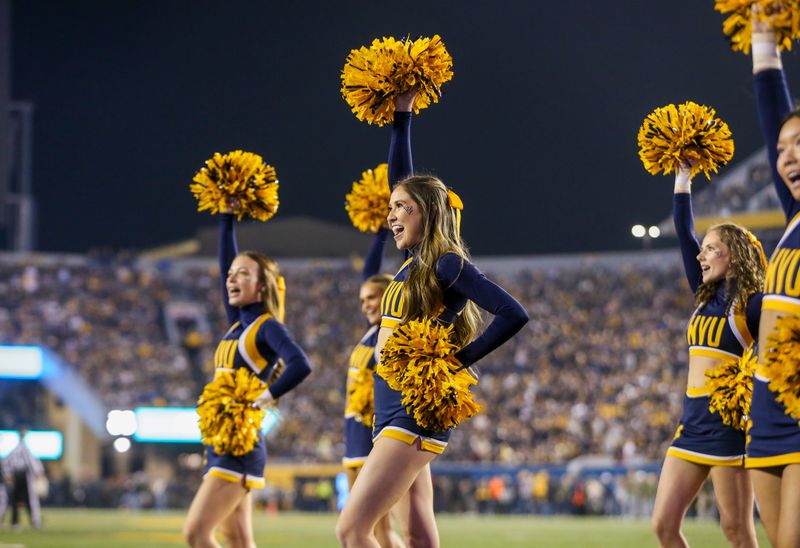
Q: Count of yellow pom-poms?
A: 10